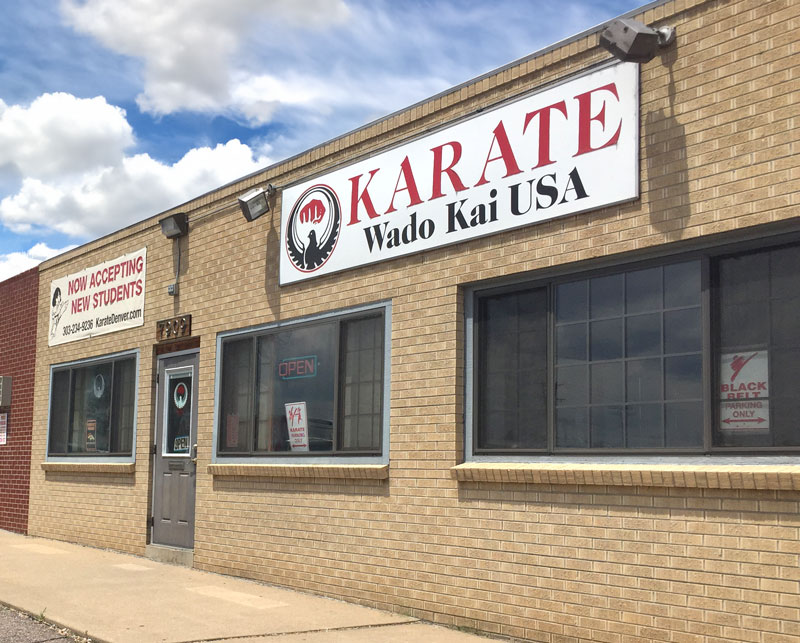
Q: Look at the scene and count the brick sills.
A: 3